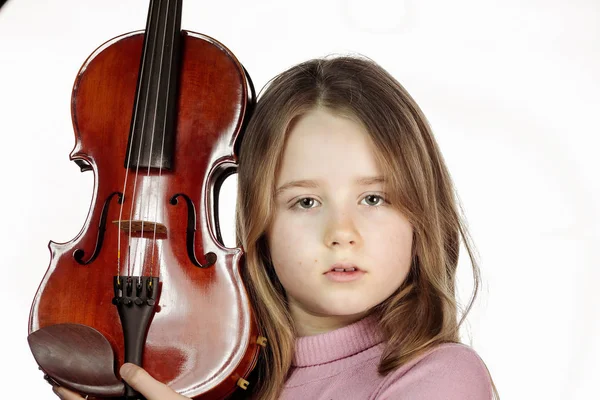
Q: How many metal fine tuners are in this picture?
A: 4